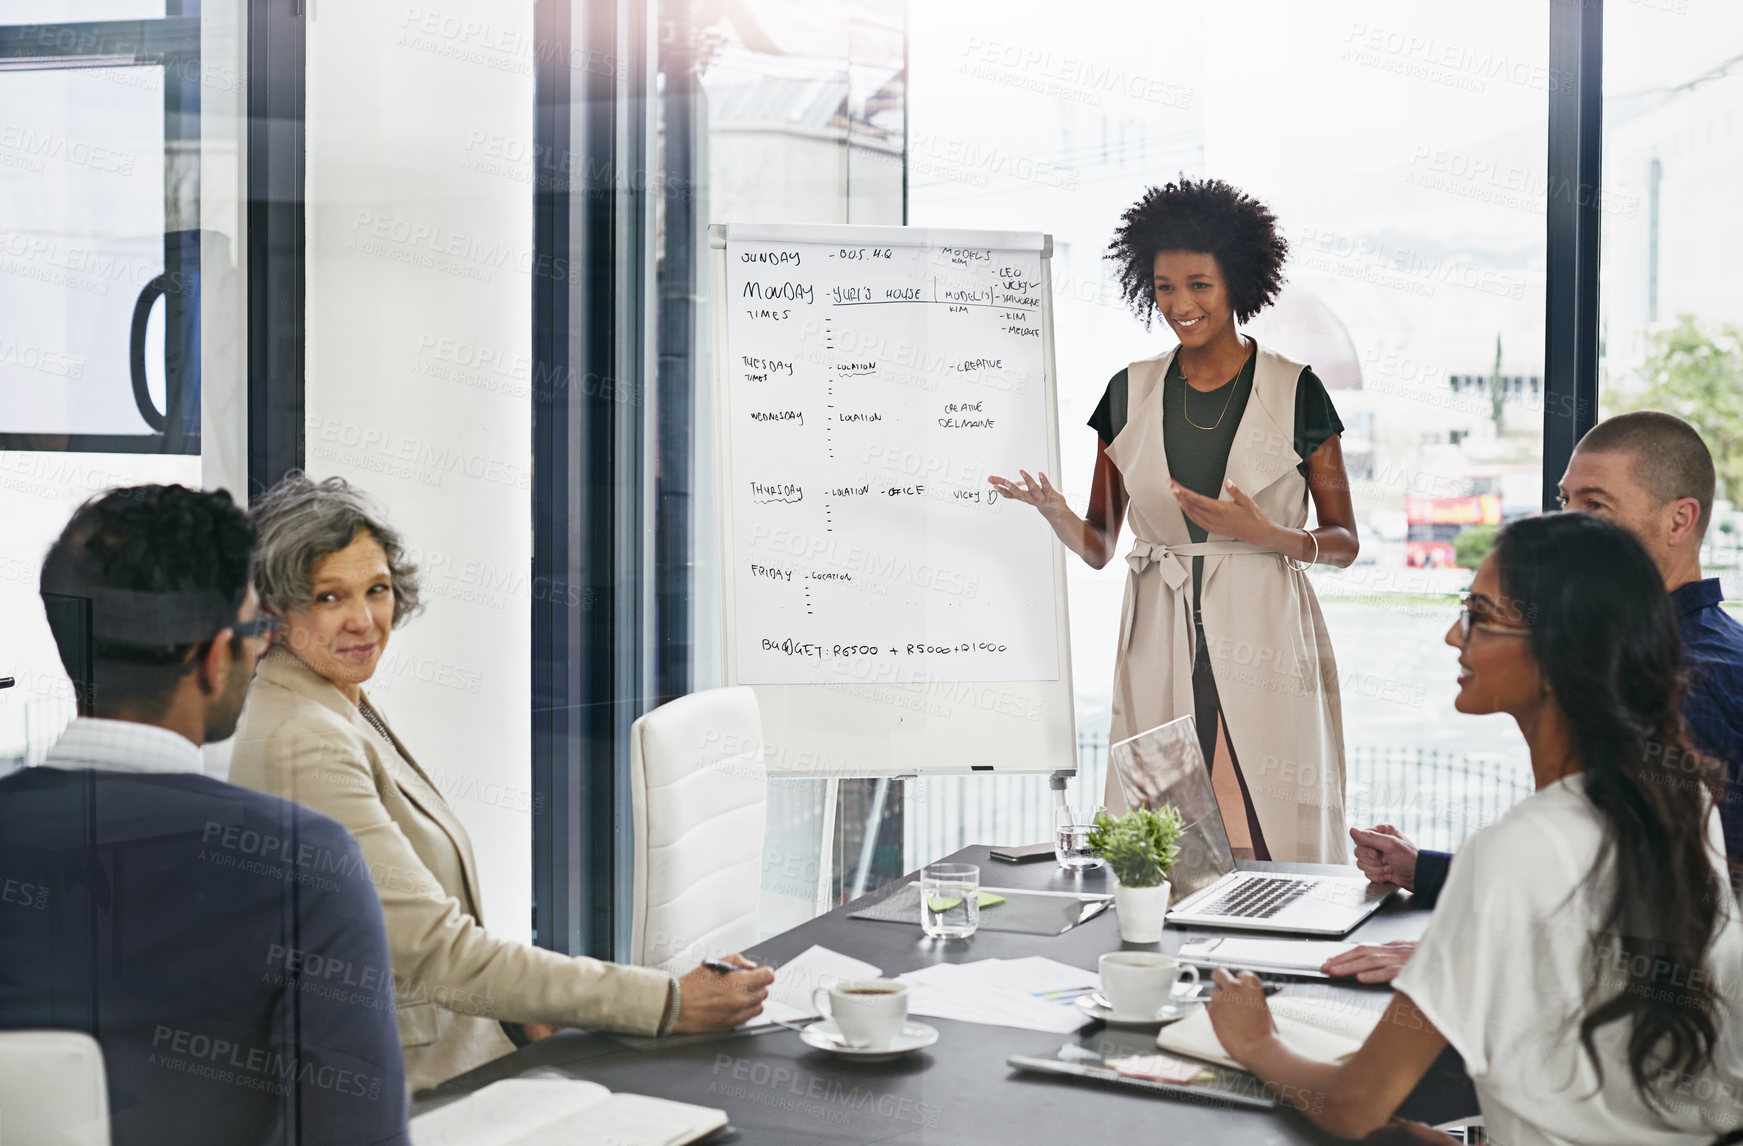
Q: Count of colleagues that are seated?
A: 4